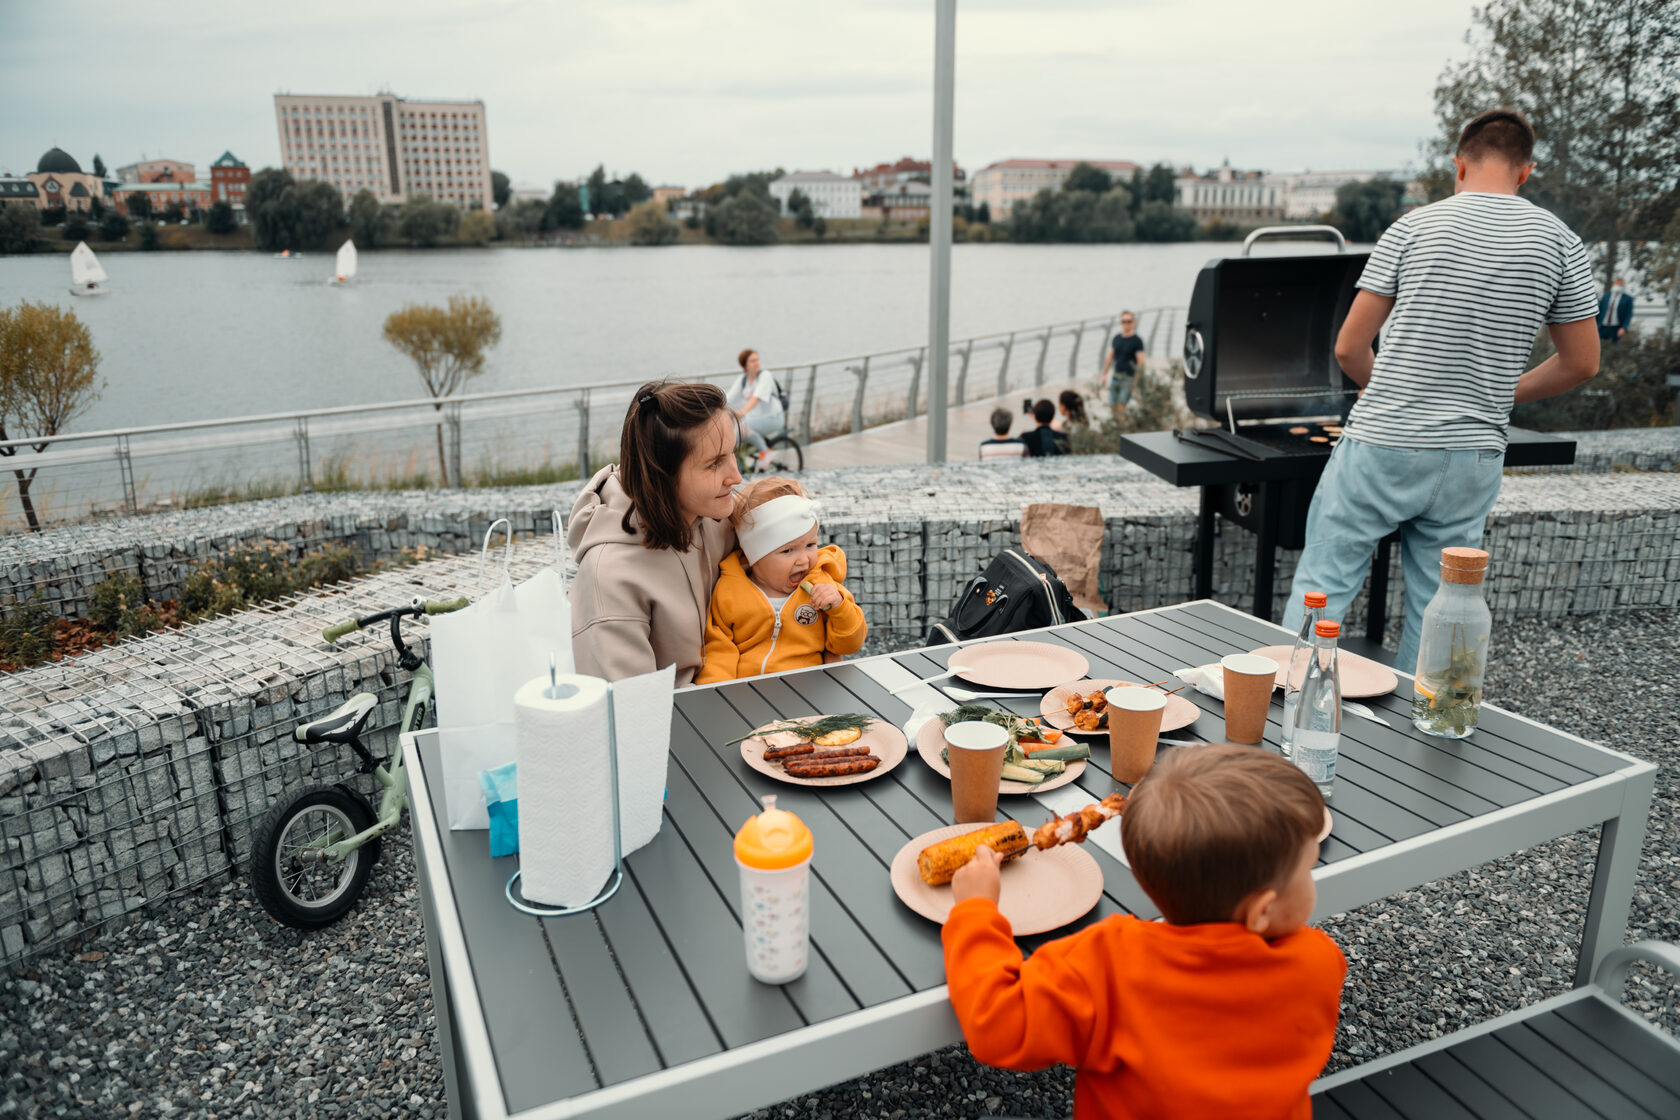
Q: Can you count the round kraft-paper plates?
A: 7